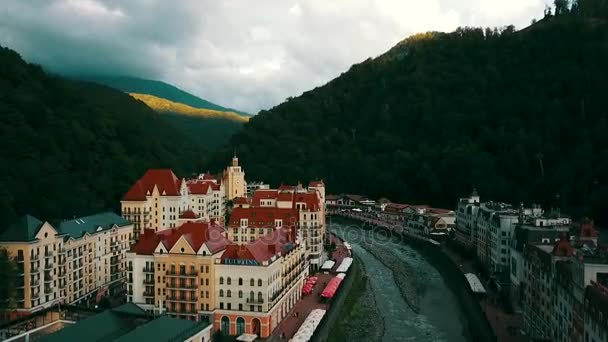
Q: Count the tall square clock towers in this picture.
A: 1